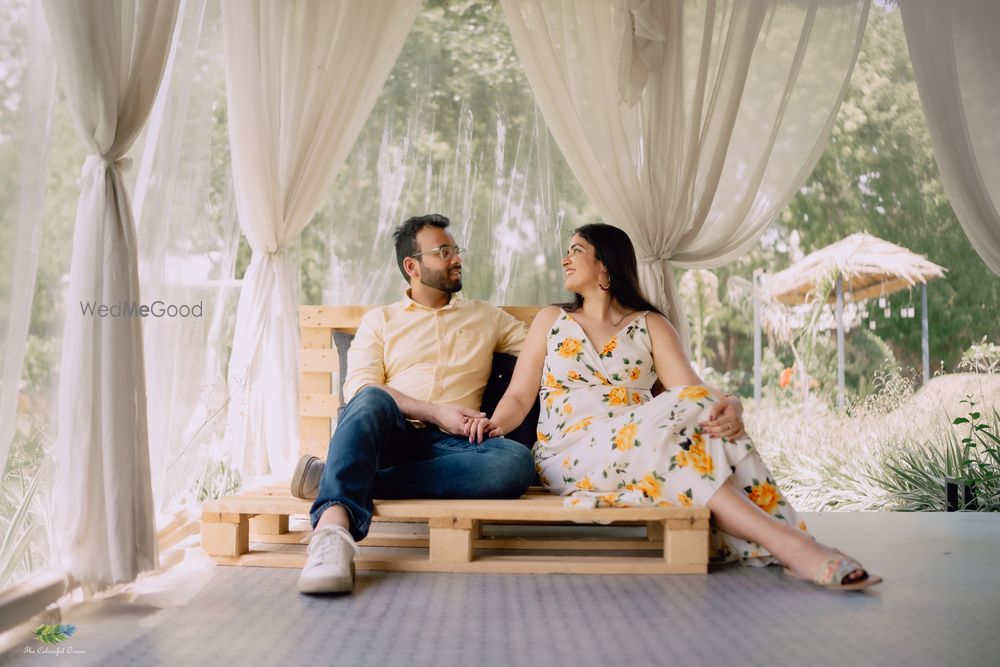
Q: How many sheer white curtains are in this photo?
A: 4